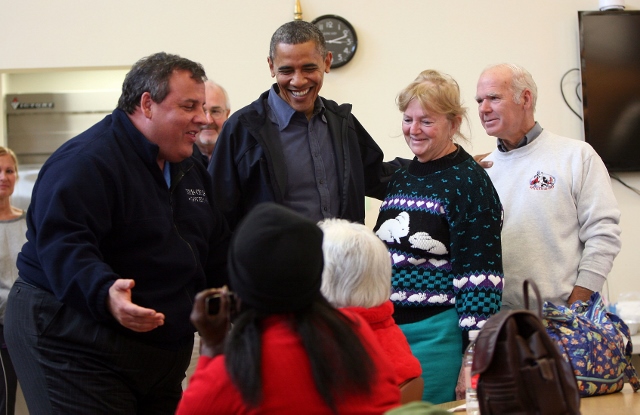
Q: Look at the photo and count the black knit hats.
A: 1